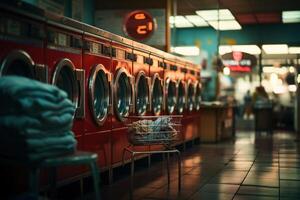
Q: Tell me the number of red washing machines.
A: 10